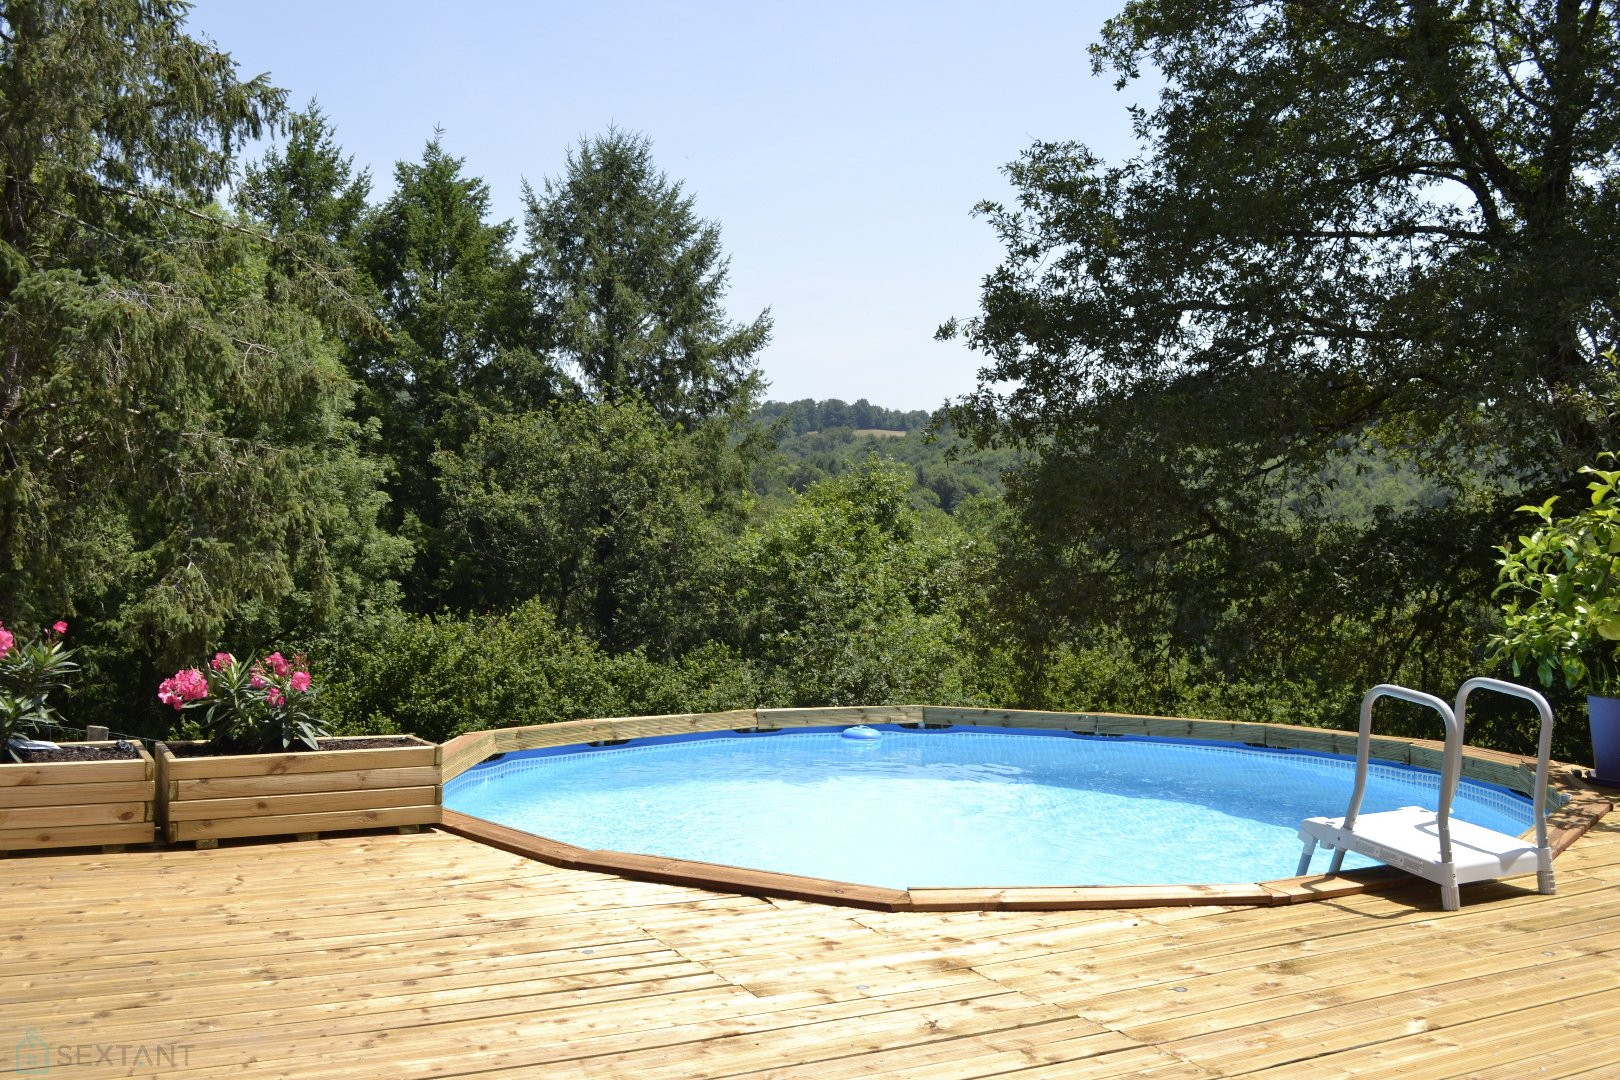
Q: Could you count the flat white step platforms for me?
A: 1